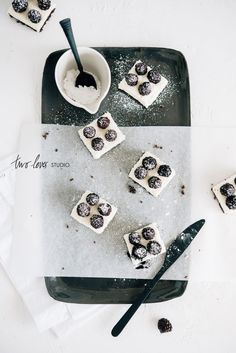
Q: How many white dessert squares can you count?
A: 7